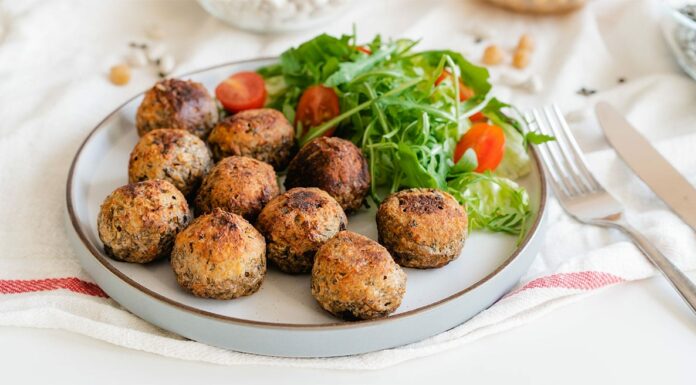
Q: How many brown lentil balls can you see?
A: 10